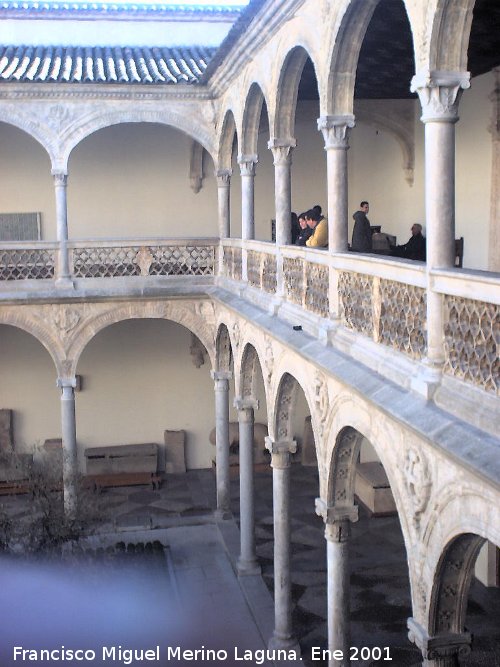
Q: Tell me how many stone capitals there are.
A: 12